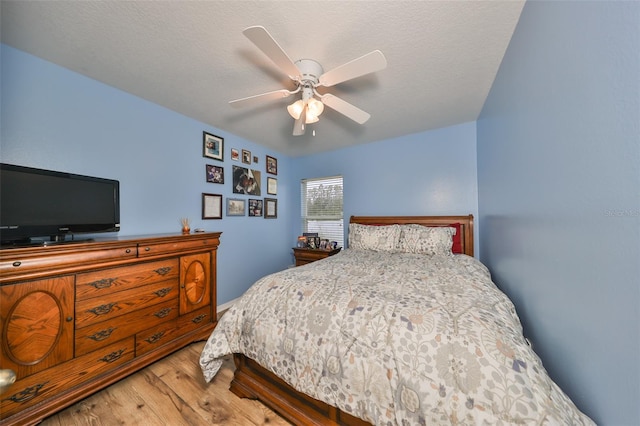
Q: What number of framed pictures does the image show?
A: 12